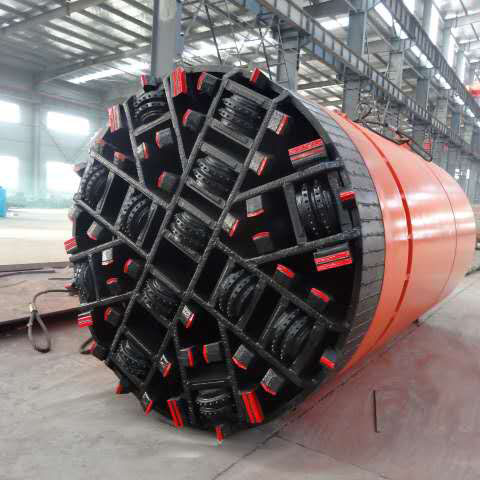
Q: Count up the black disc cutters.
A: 13